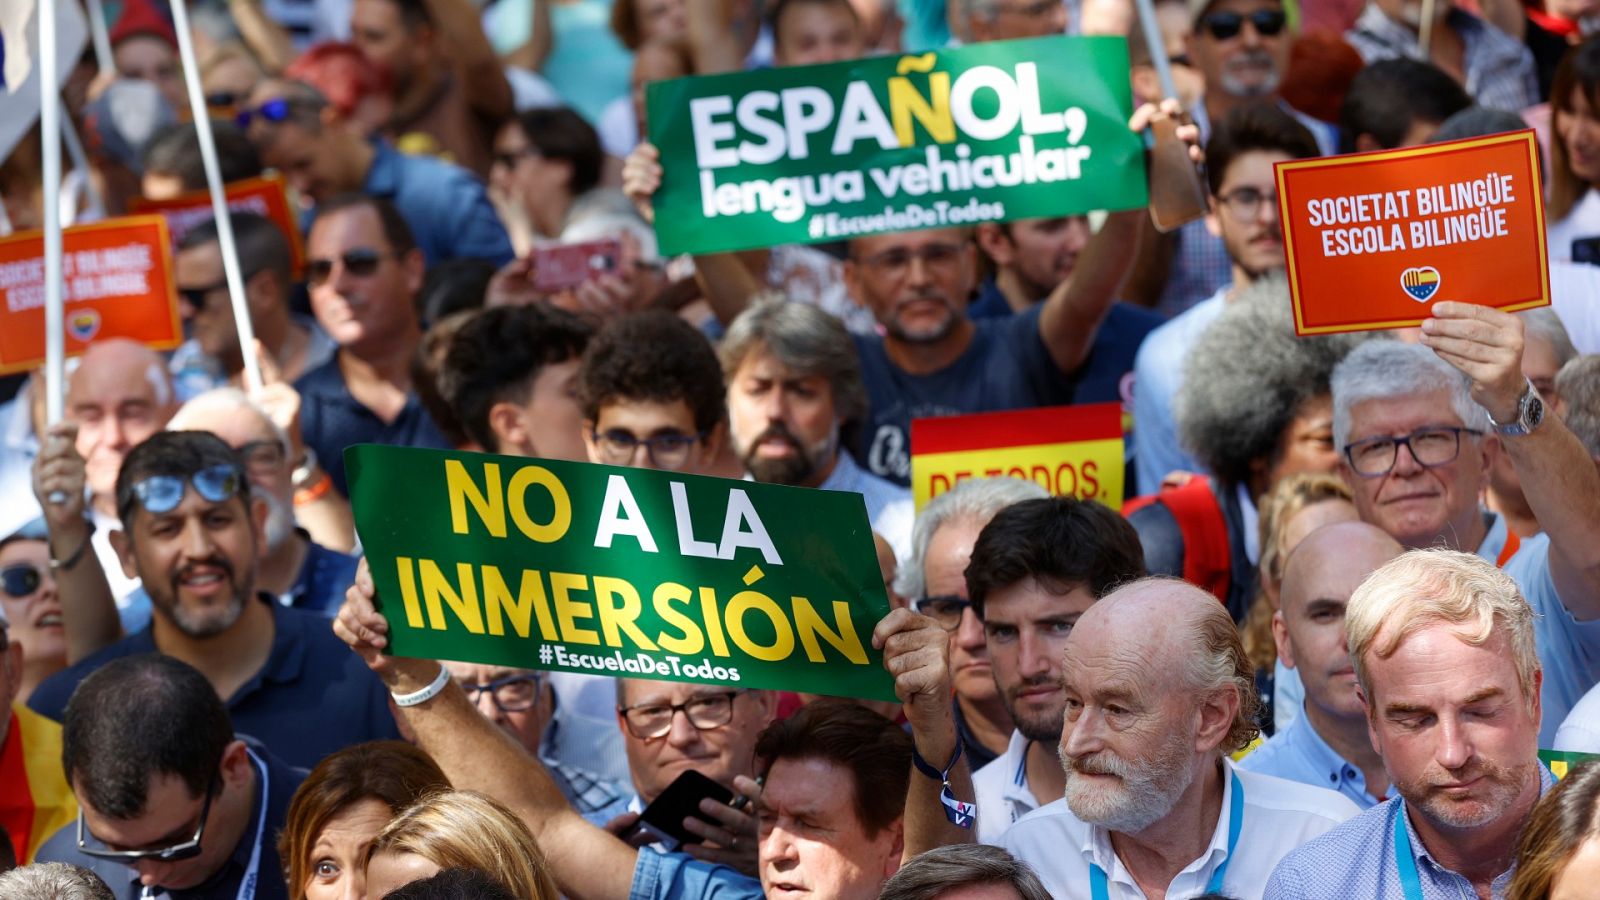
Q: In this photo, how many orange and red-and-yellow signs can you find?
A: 4